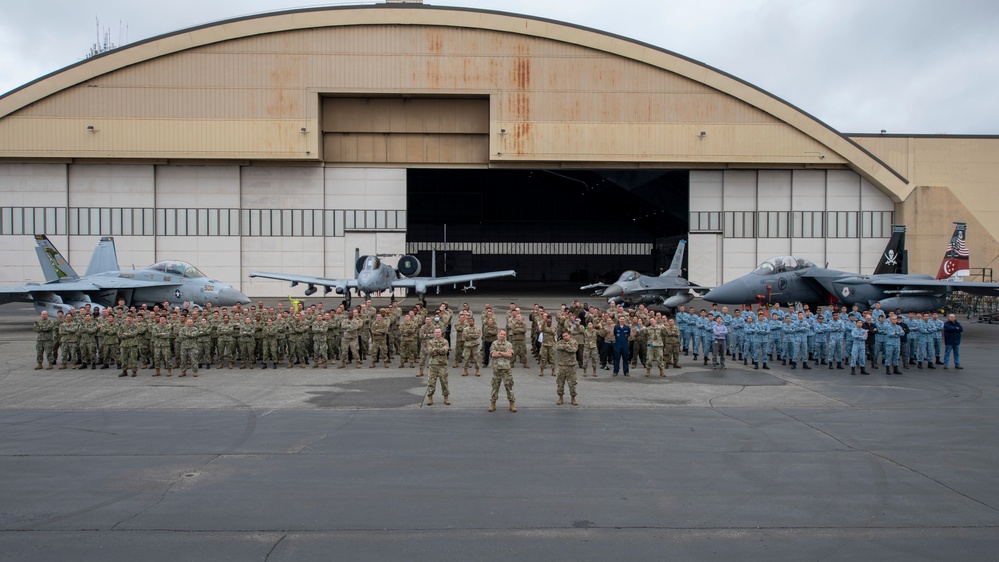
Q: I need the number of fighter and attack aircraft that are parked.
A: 4